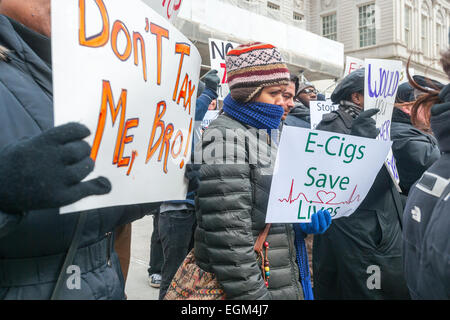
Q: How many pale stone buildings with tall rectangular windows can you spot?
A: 1